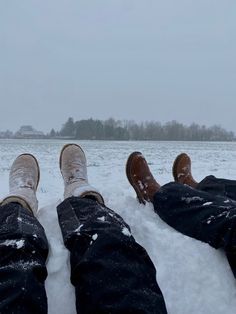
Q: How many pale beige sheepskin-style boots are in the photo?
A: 2